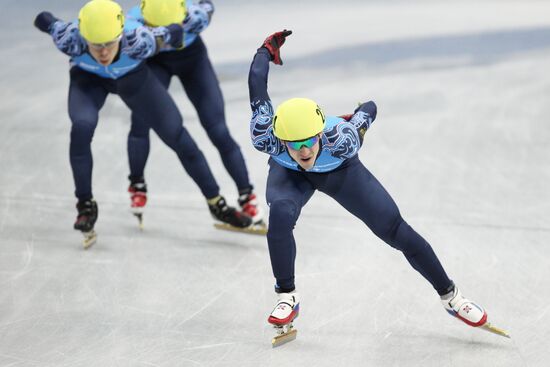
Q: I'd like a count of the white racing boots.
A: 2